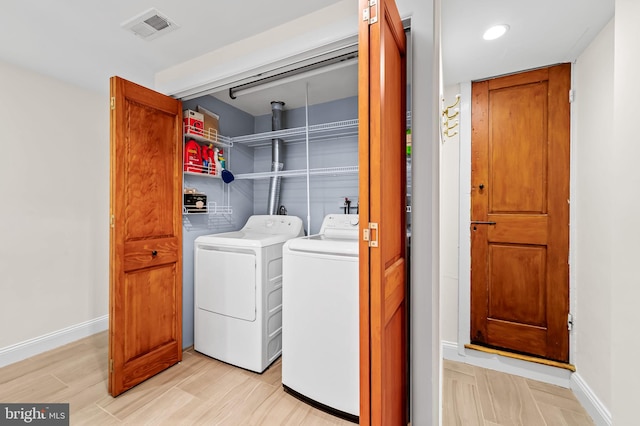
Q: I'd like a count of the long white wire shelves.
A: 2